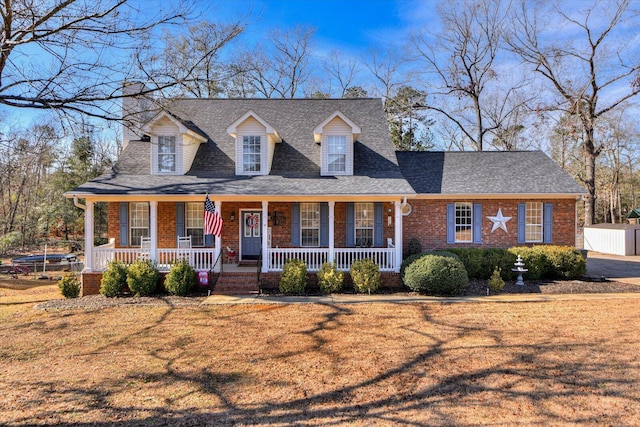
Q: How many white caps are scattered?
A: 0